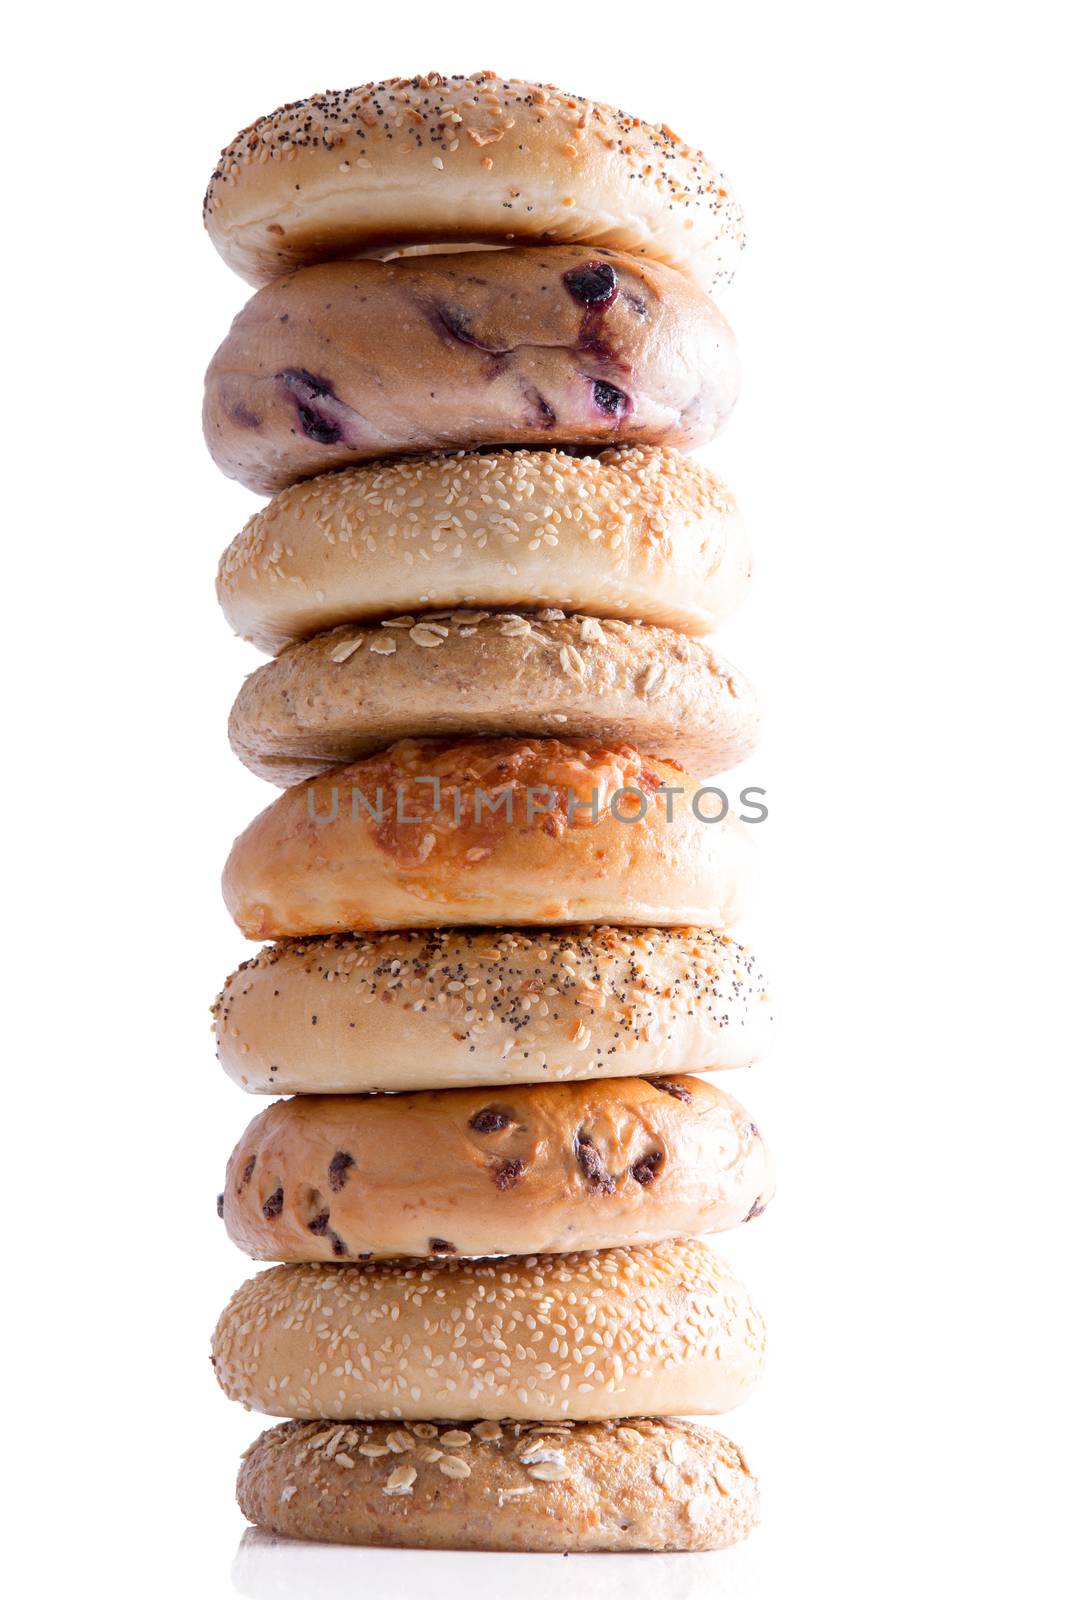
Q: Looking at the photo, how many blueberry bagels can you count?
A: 1